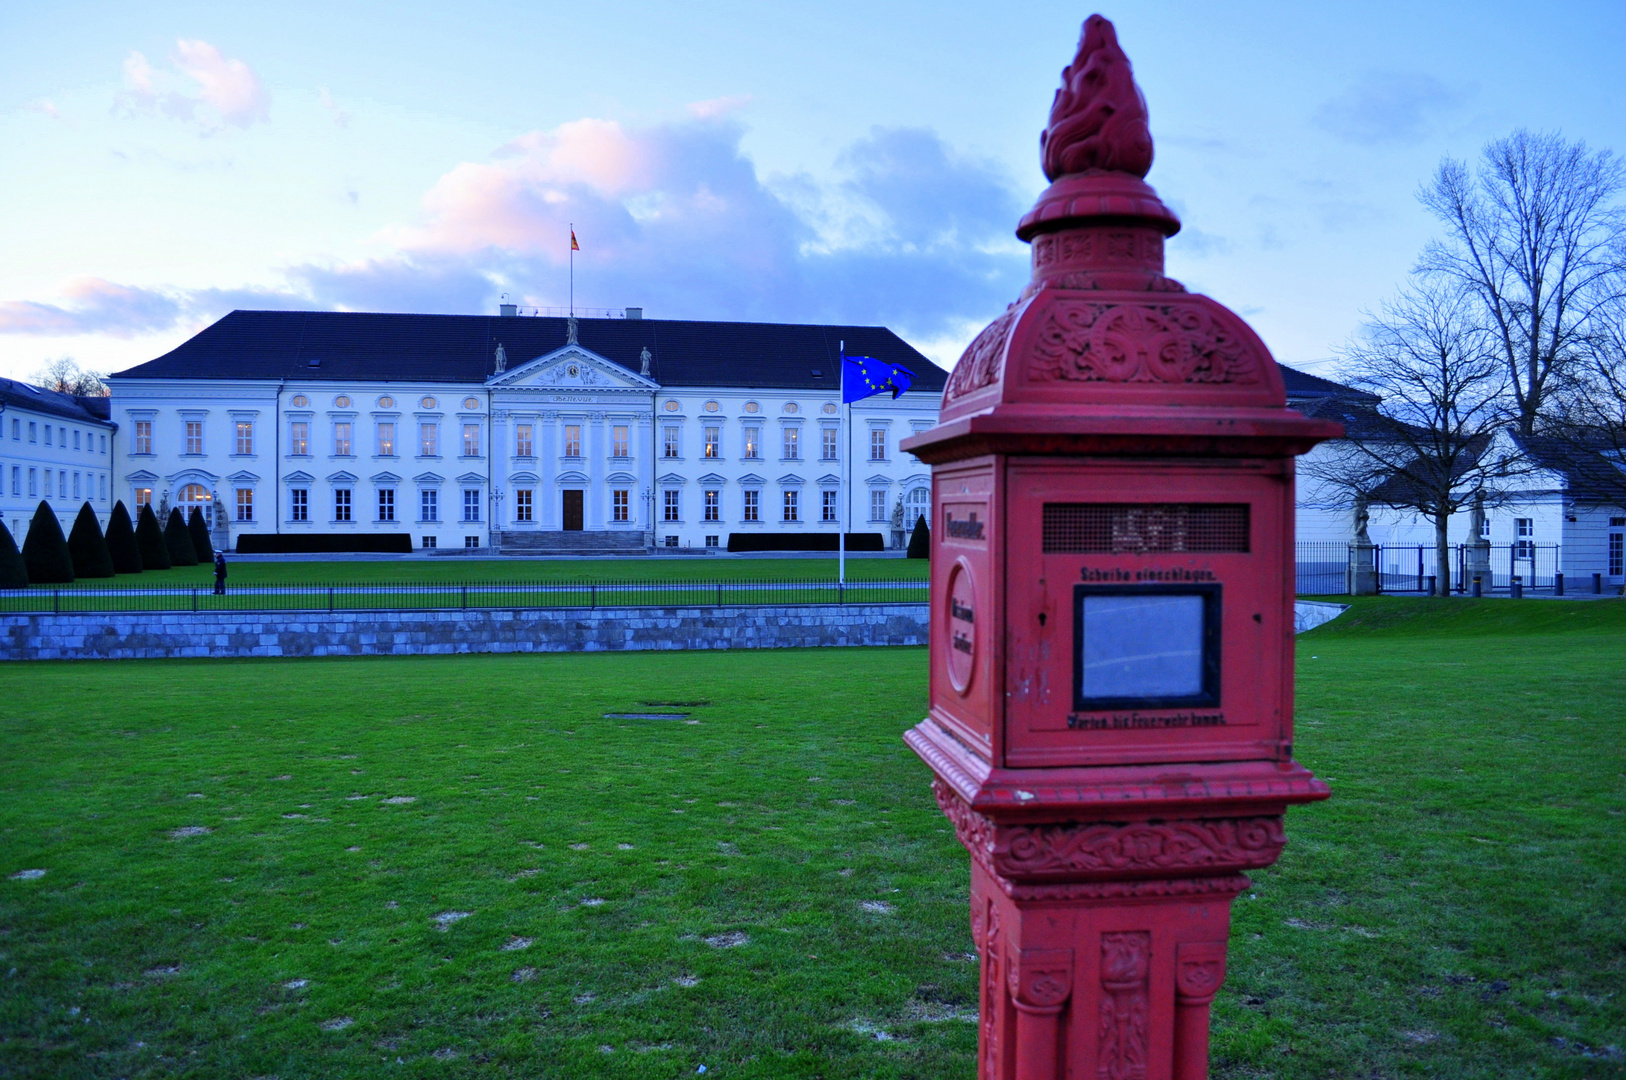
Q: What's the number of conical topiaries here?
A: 8